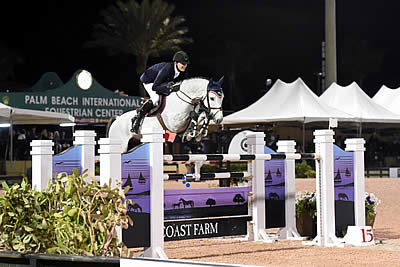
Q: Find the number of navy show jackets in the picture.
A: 1